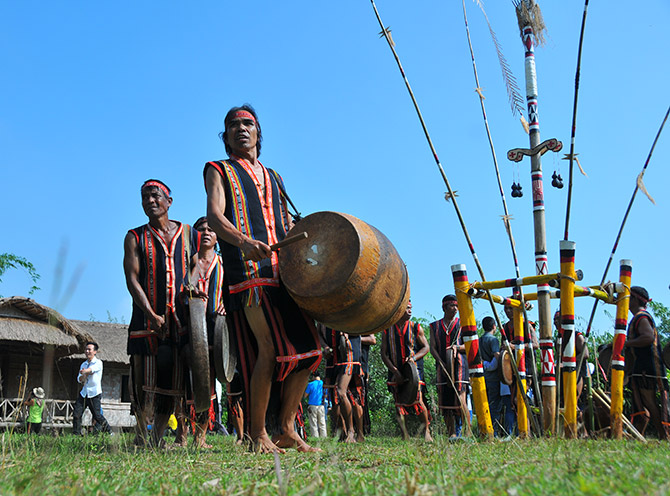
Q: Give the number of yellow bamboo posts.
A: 4